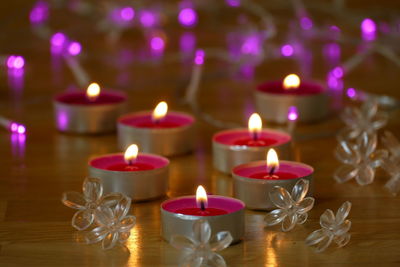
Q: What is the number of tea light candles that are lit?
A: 7